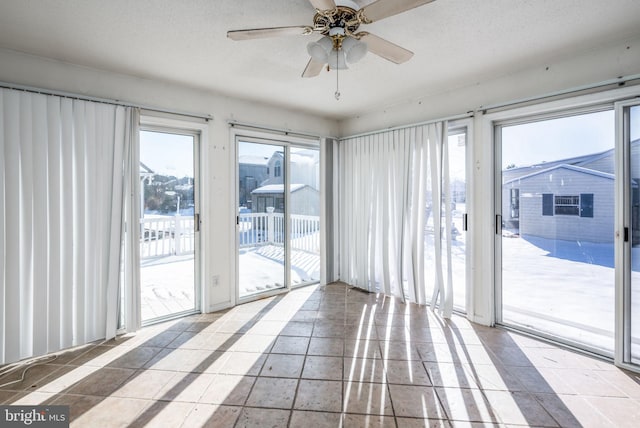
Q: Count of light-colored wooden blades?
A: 5